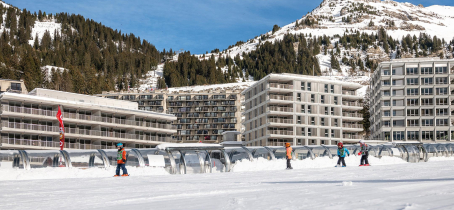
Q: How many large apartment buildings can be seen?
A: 4